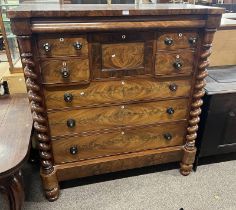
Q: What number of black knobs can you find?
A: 12